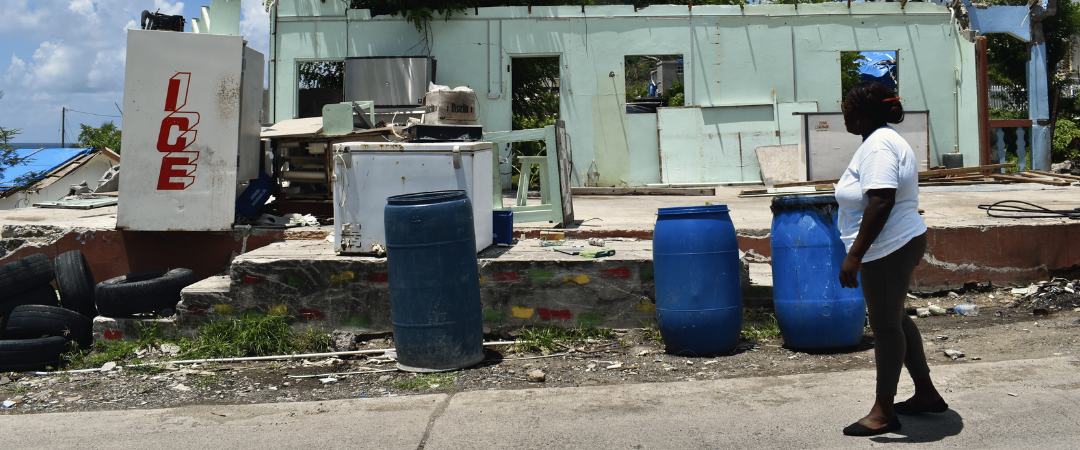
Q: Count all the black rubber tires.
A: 6